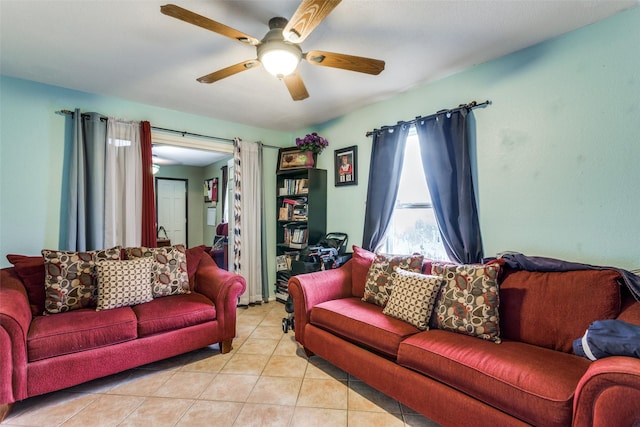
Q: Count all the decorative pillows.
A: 6